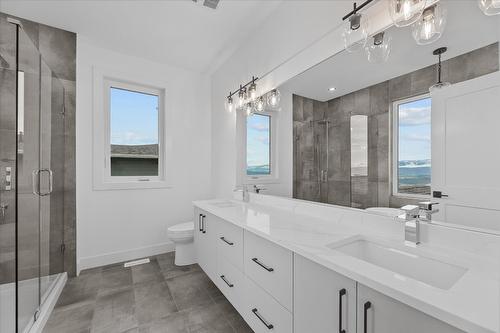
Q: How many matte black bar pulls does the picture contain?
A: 8